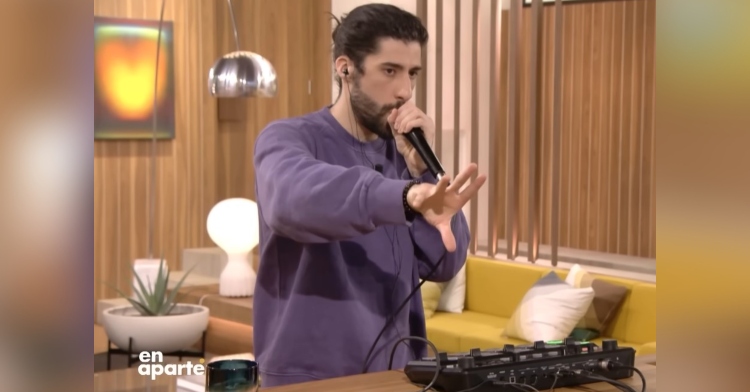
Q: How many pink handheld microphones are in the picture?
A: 0